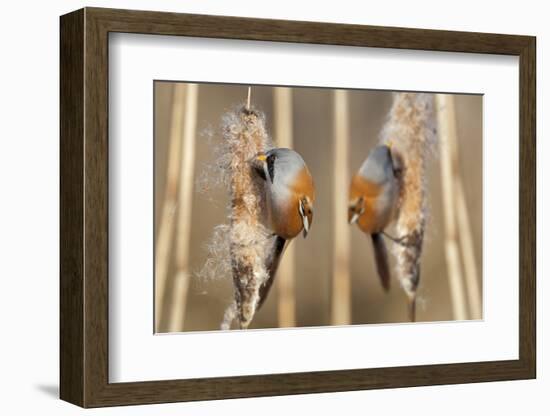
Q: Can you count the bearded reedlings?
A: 2